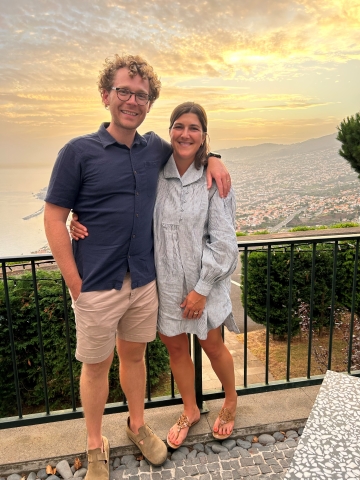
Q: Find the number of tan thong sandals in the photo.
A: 2